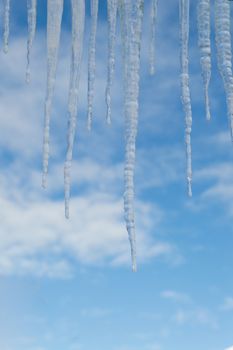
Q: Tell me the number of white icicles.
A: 11